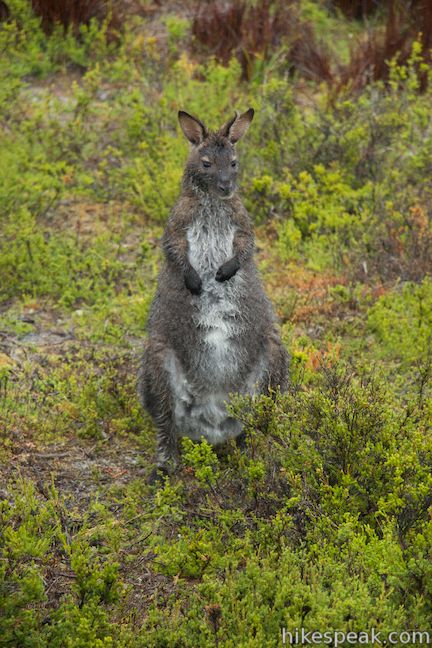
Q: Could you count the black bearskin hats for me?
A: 0